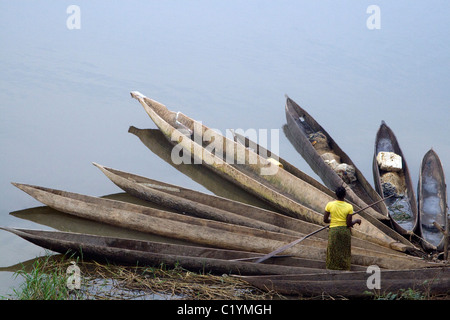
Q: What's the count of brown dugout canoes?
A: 9